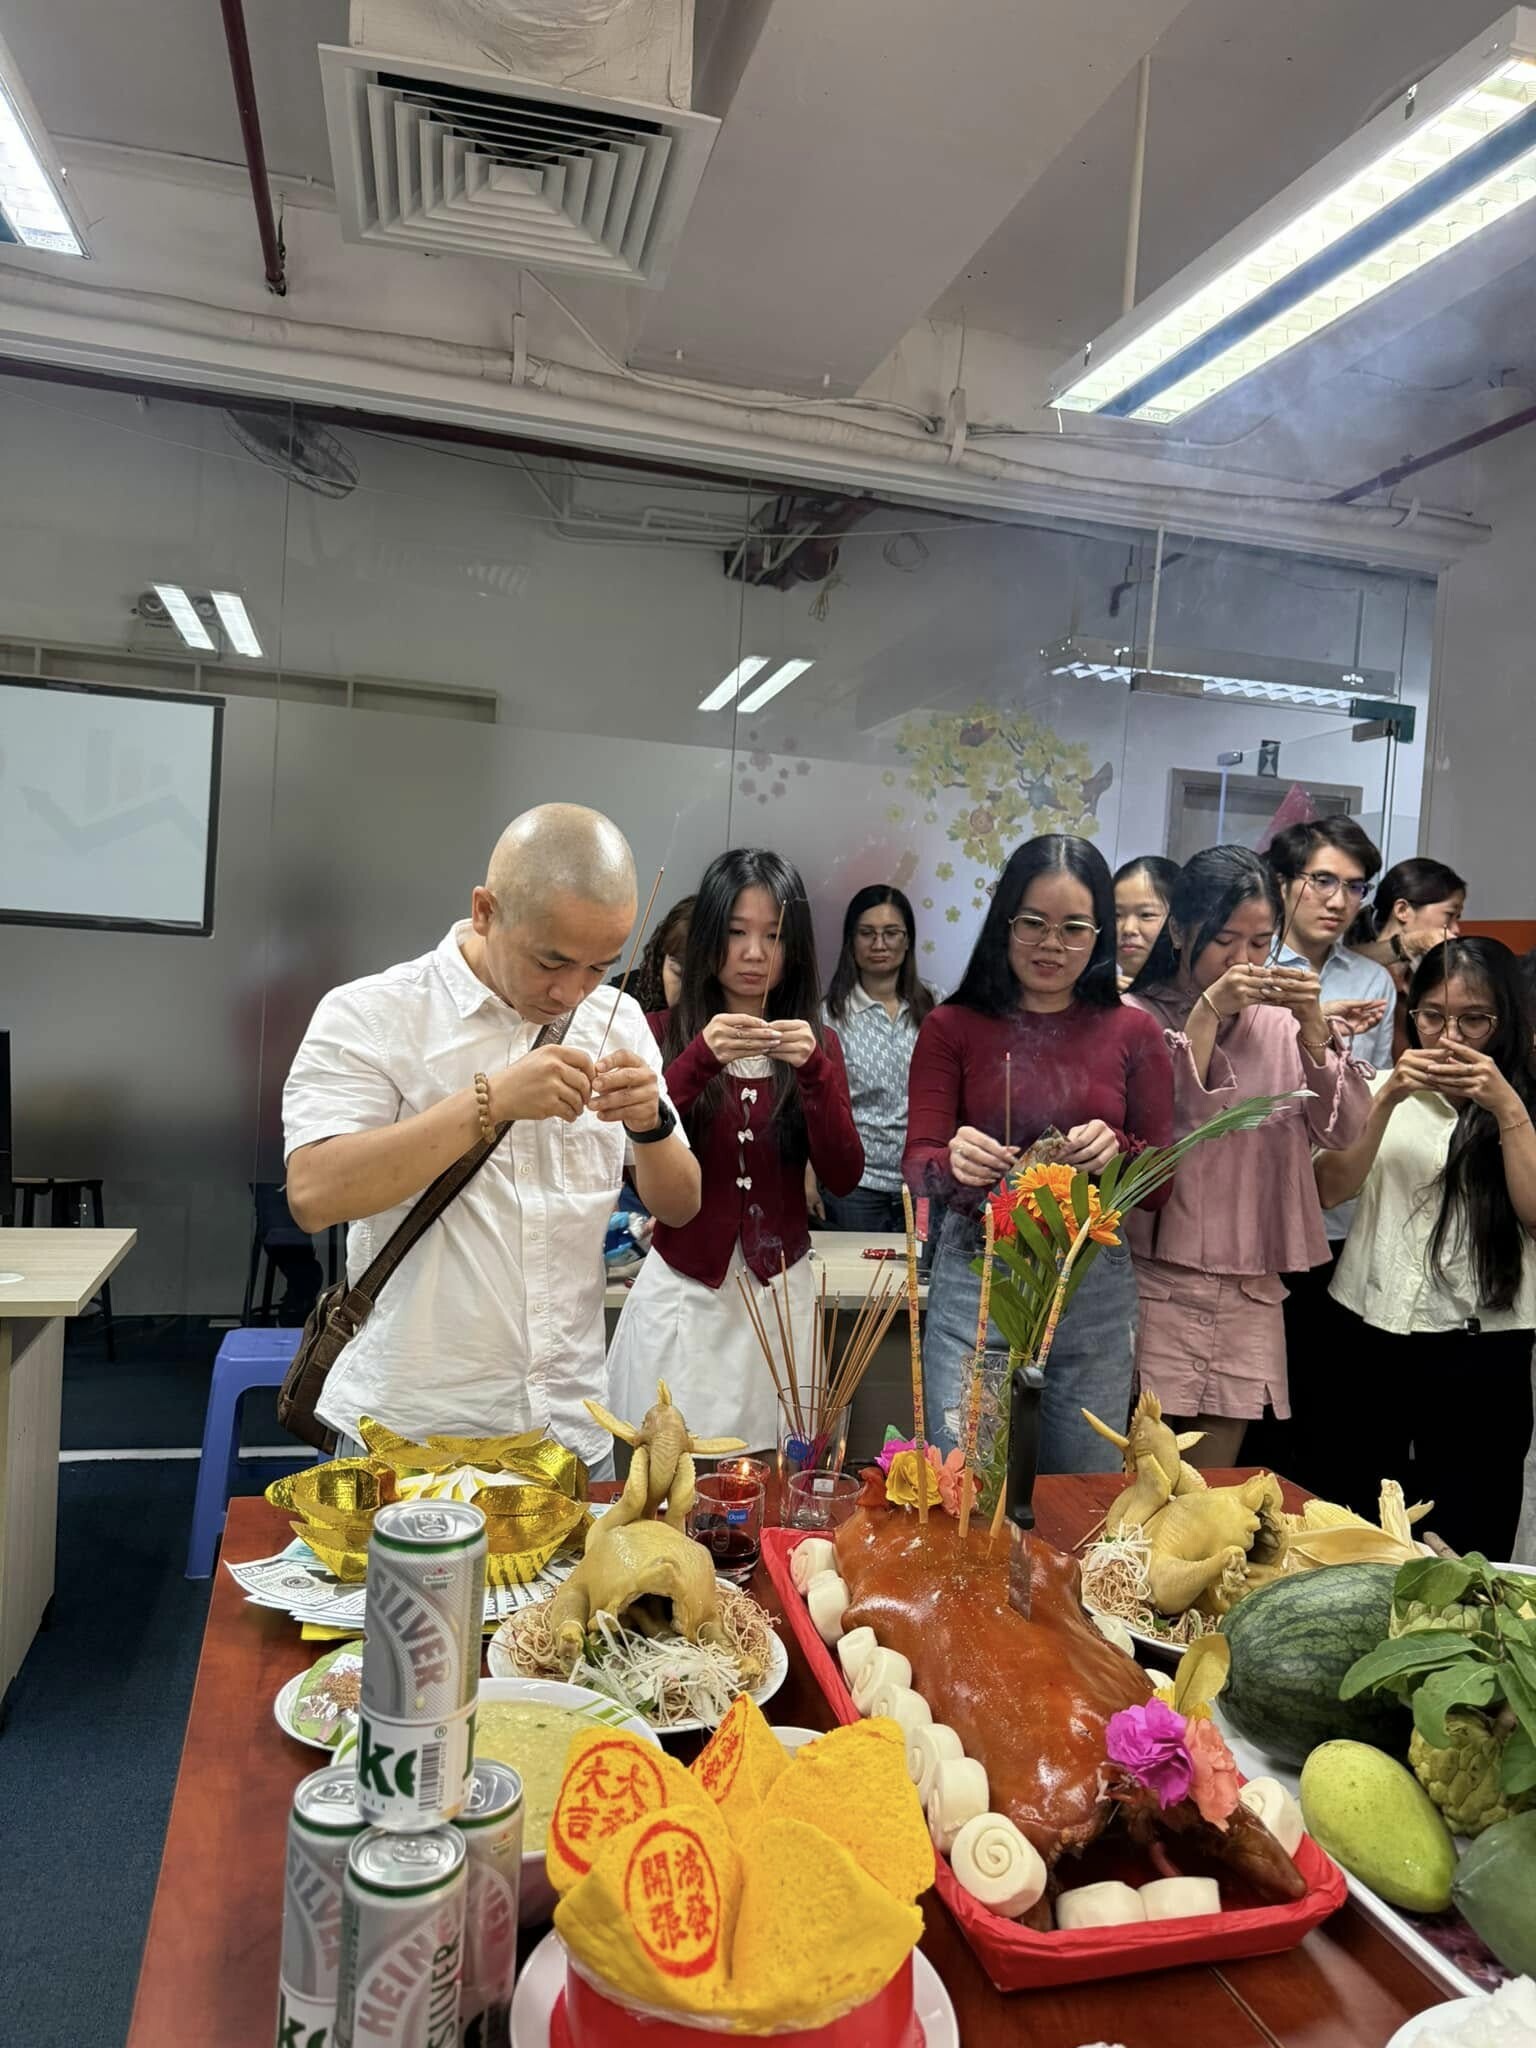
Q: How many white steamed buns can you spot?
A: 13